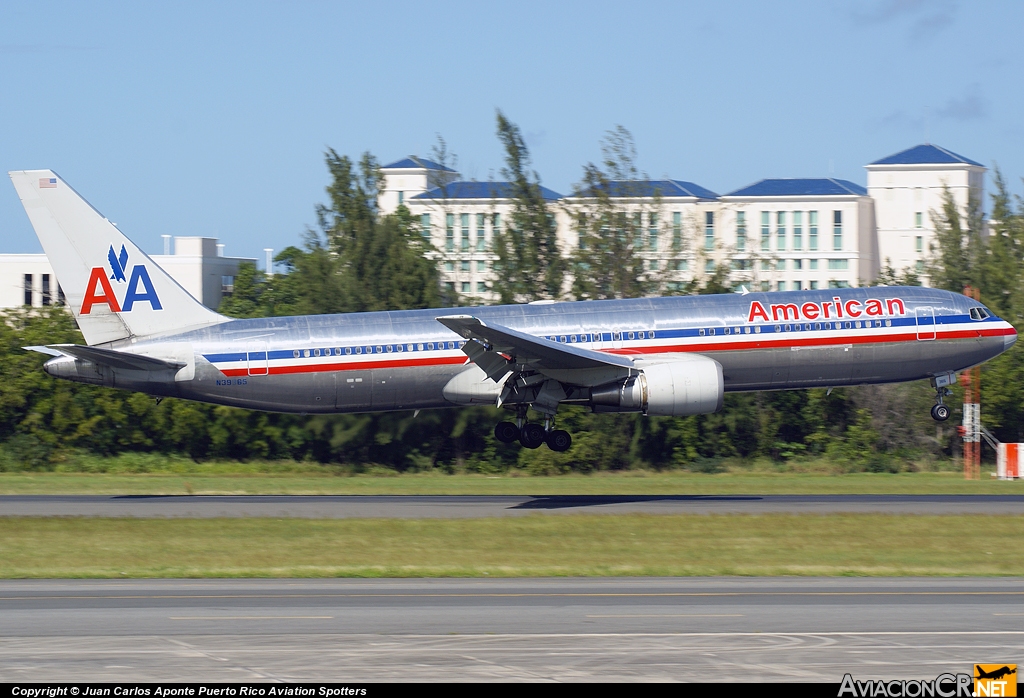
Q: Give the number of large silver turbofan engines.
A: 1